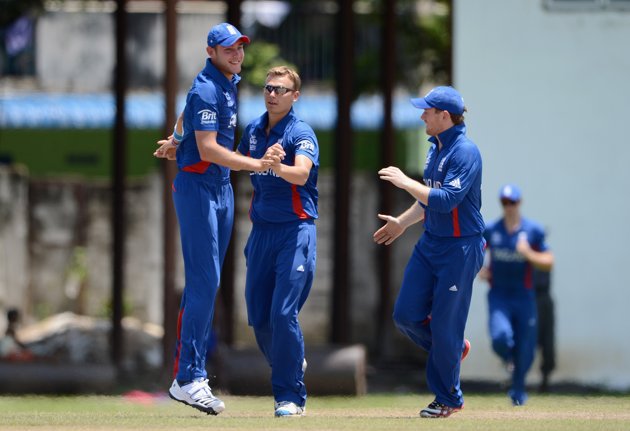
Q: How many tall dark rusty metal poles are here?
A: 5